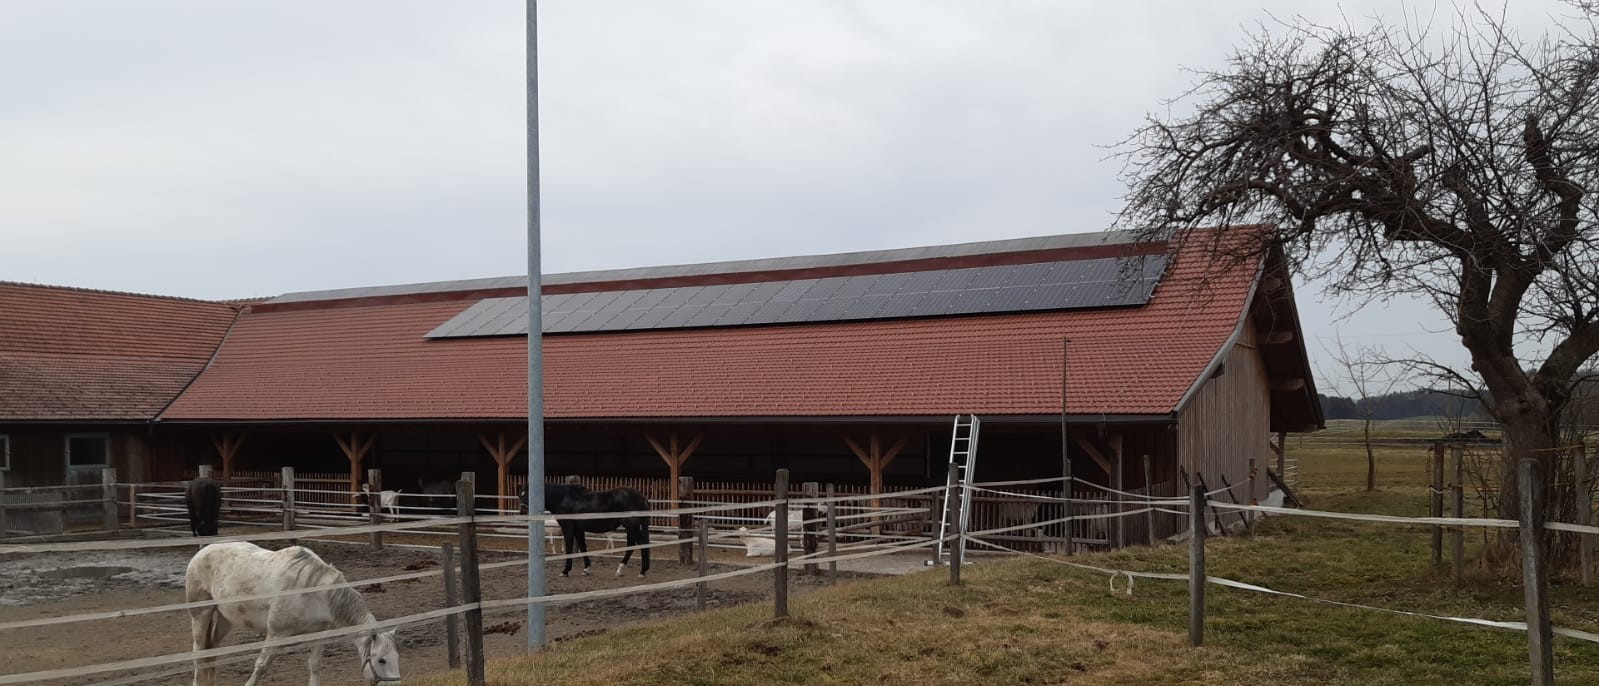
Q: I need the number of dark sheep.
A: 0